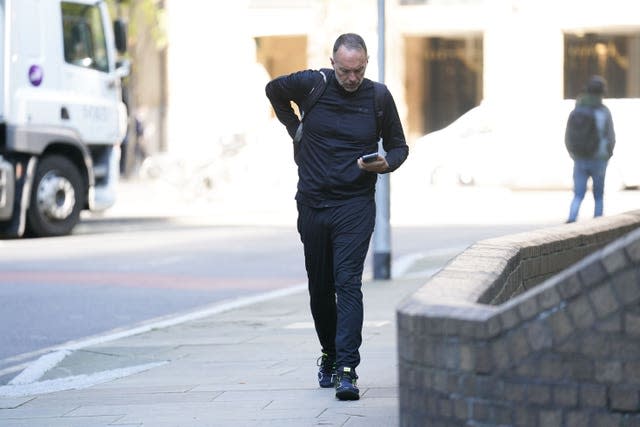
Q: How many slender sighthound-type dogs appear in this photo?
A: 0